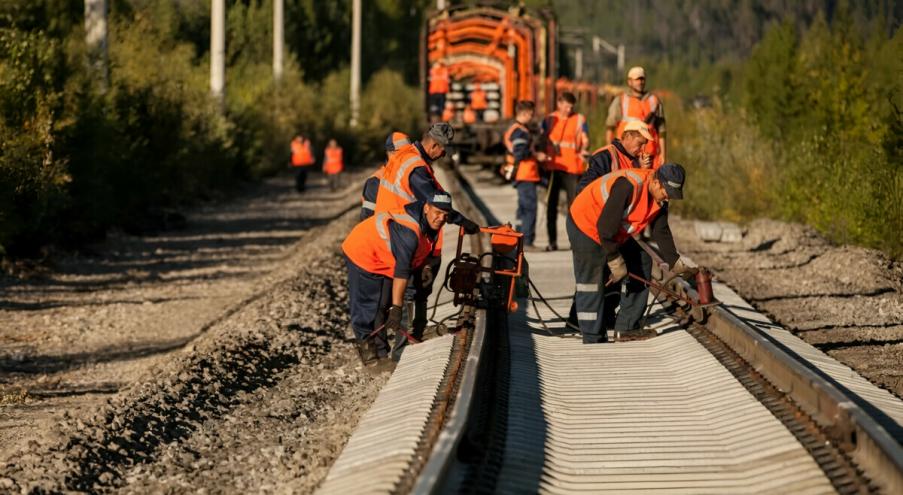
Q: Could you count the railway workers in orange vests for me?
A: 12